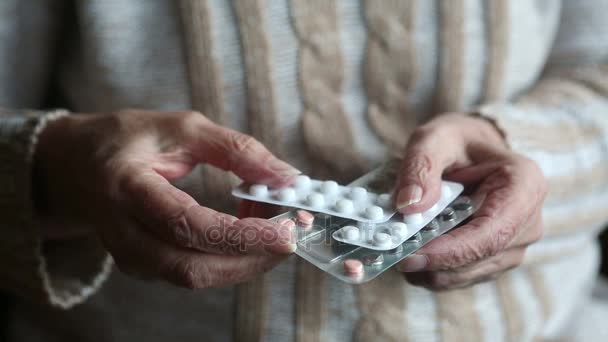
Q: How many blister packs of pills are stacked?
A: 3